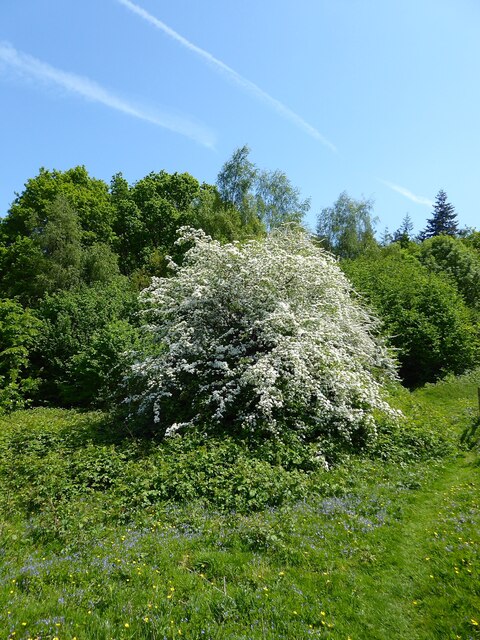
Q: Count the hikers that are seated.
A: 0